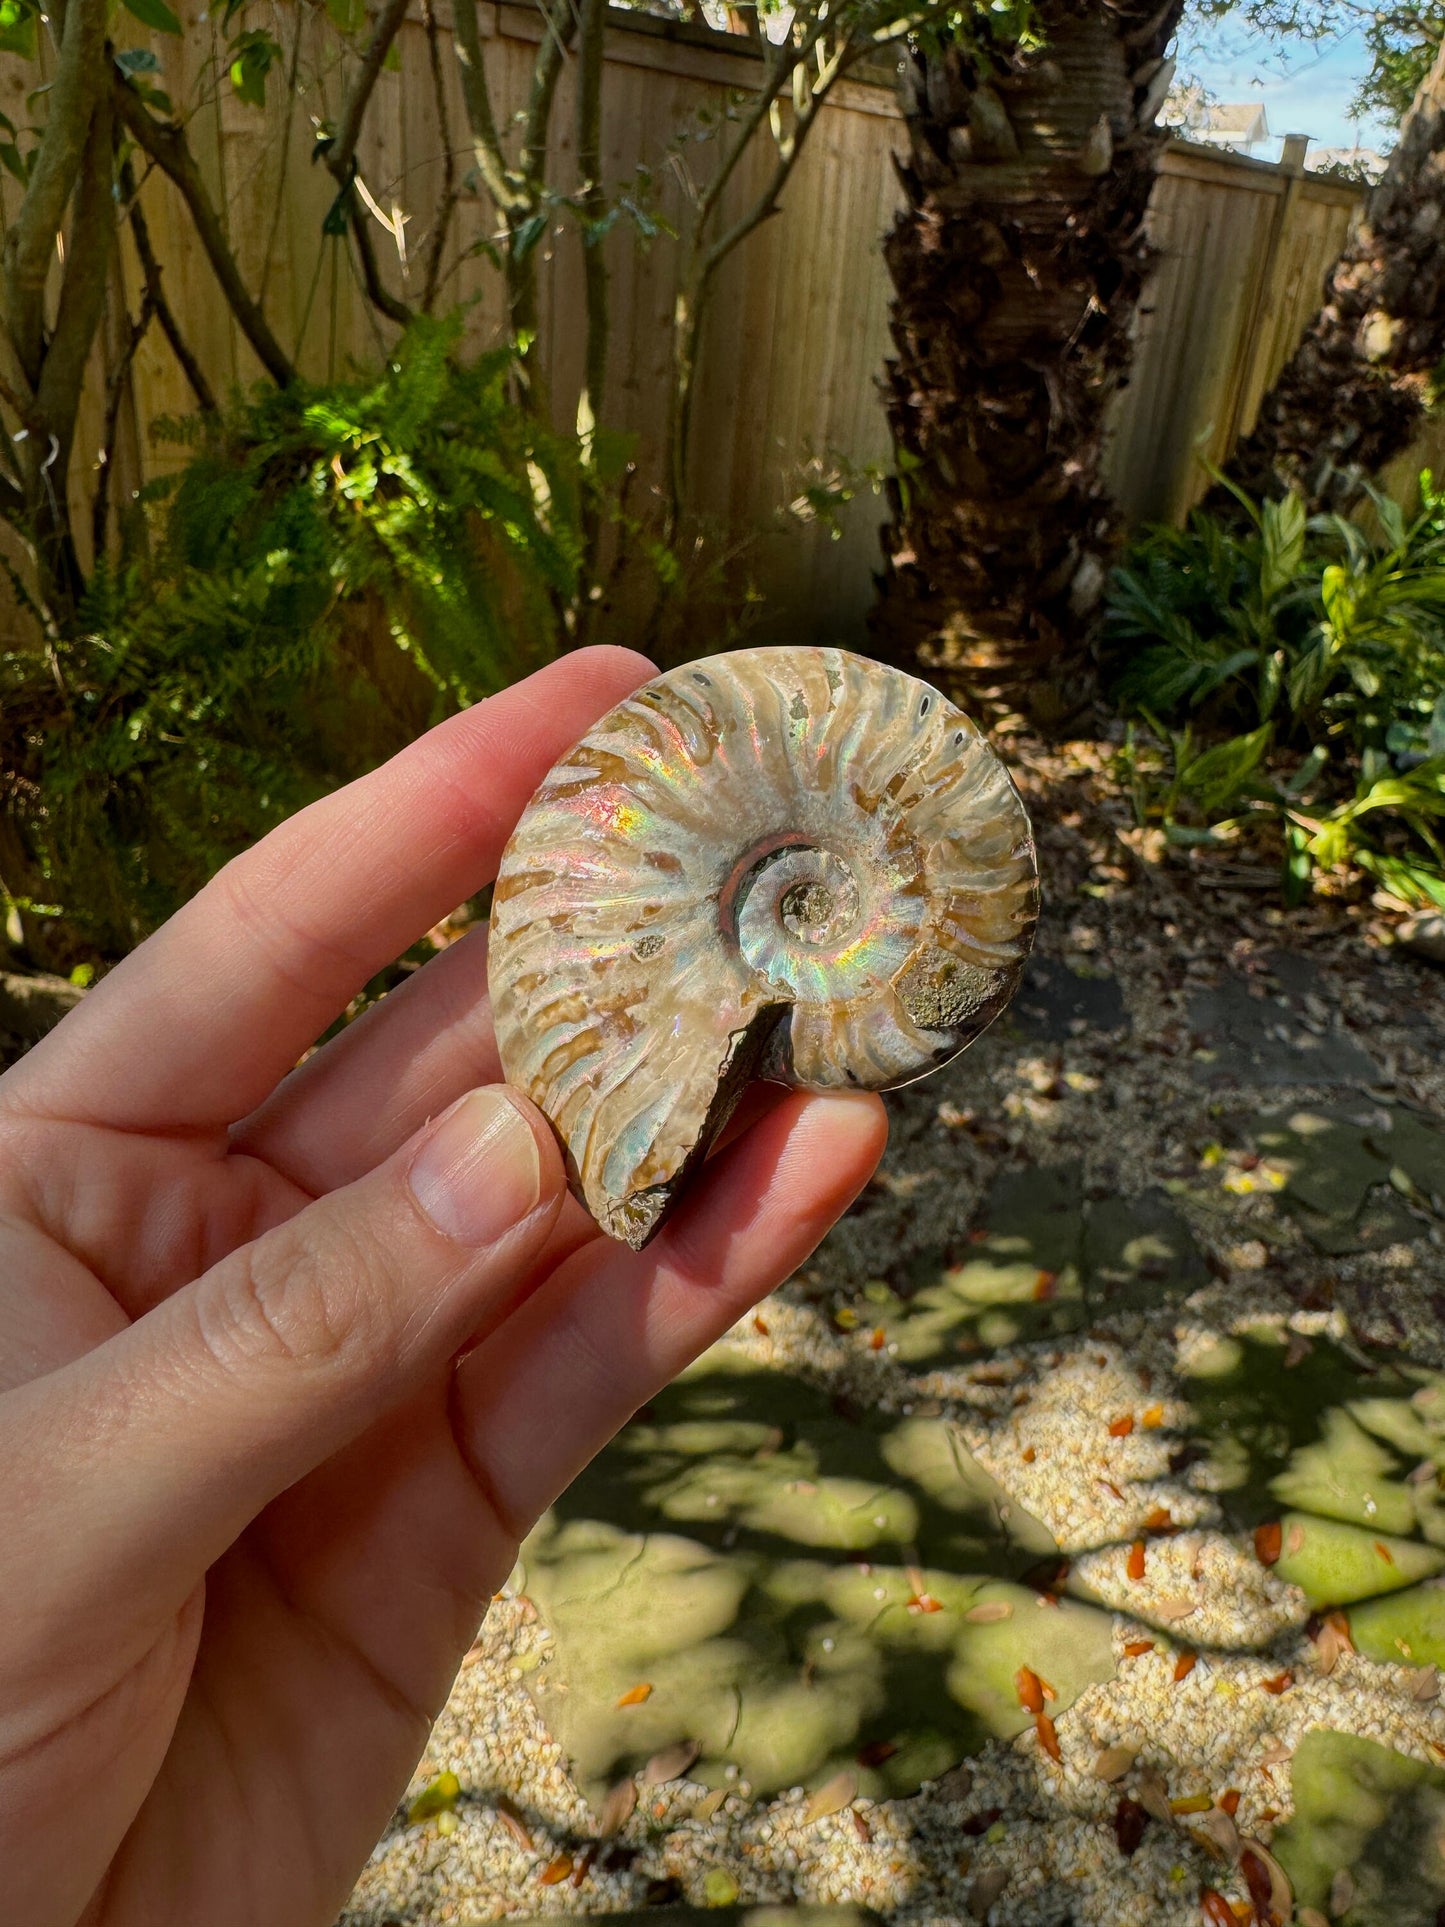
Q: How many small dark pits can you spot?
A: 4